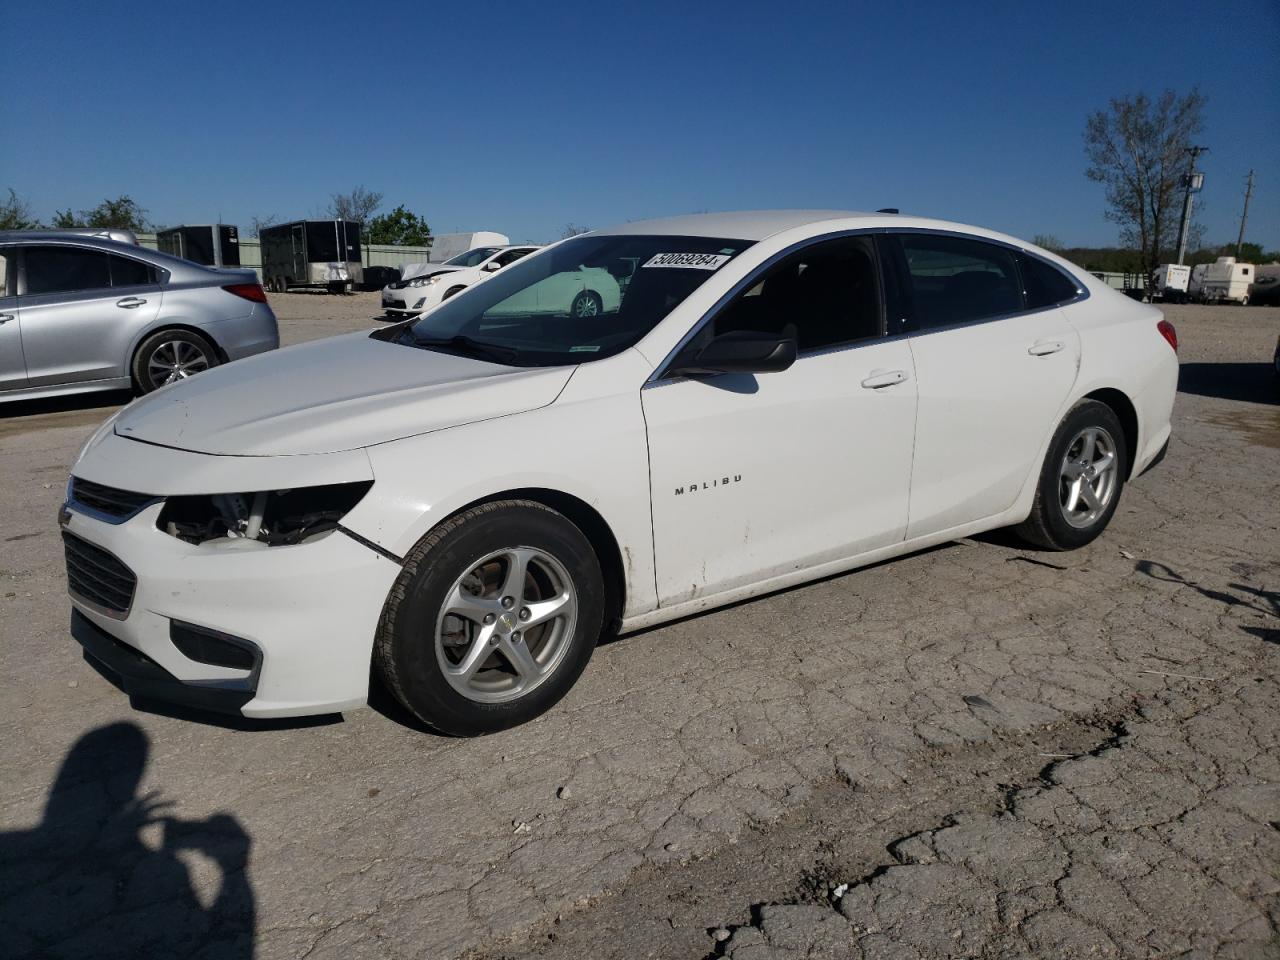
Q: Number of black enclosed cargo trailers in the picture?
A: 2